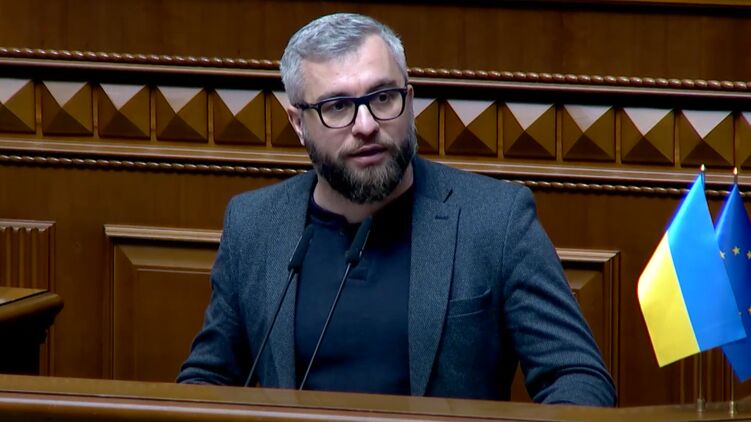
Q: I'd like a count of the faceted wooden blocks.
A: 13